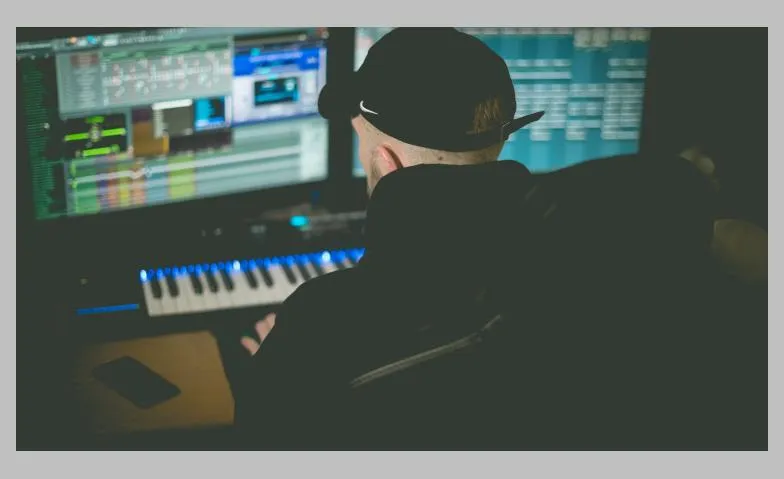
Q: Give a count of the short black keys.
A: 12